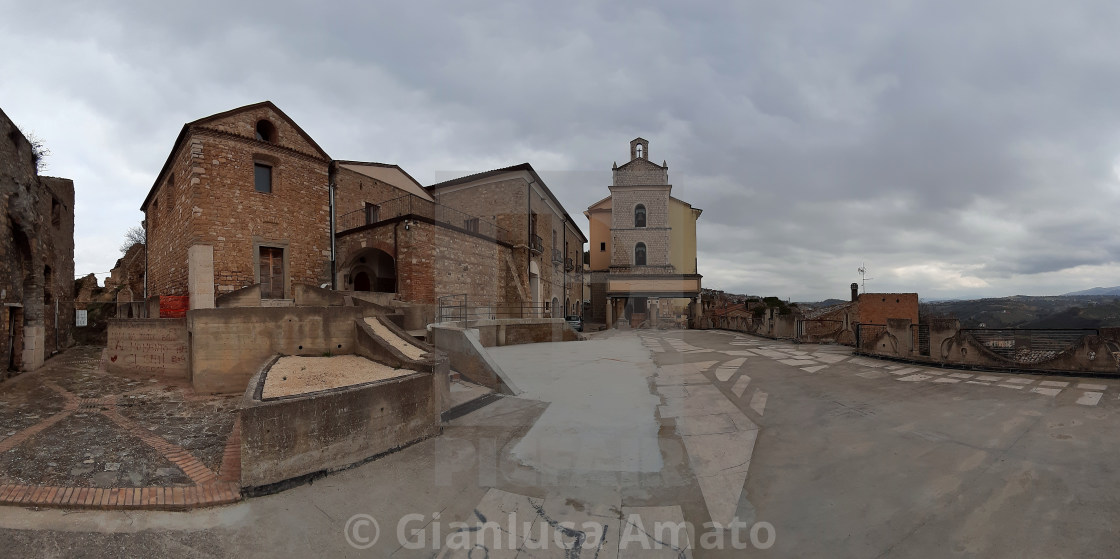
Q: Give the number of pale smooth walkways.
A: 1